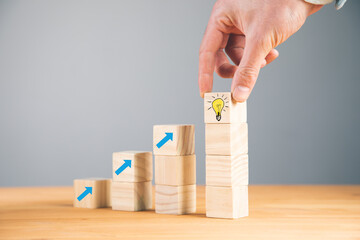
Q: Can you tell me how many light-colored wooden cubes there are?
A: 10